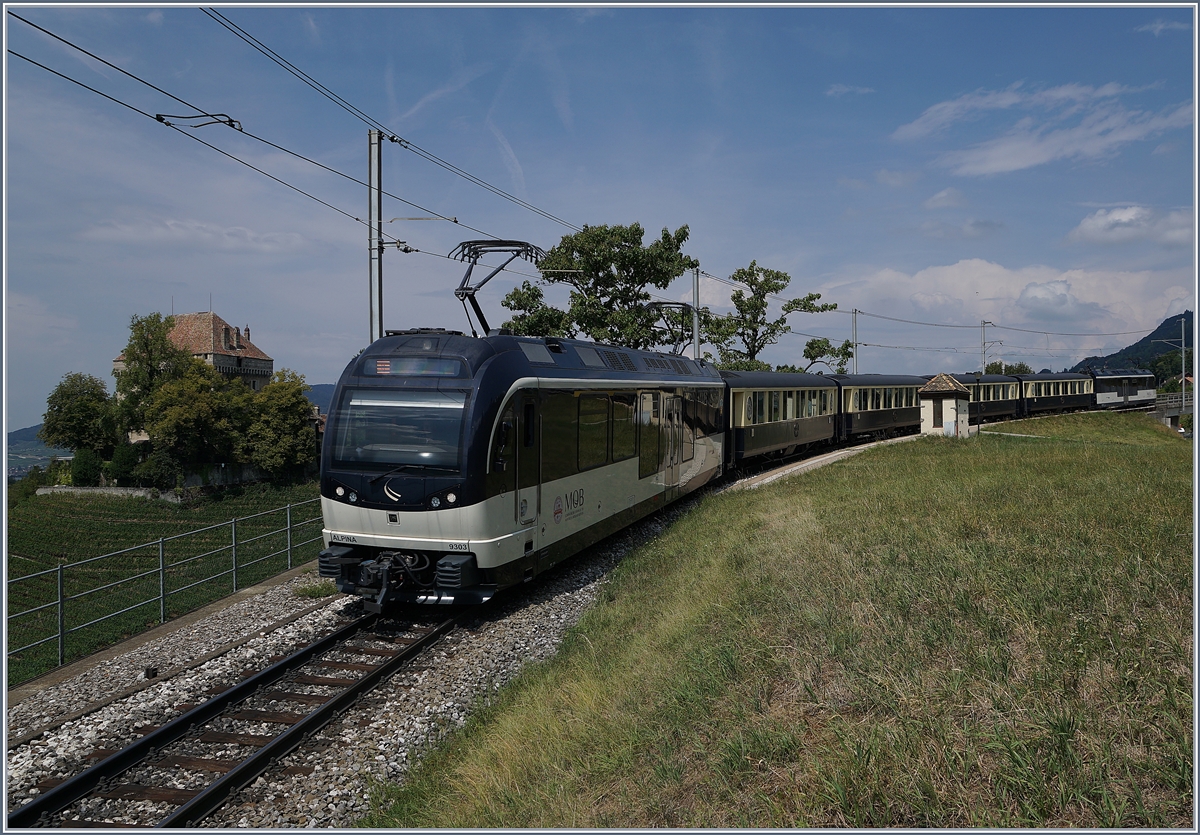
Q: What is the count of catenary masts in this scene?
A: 5